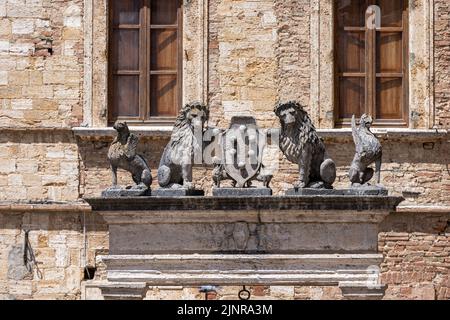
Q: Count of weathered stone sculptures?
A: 5